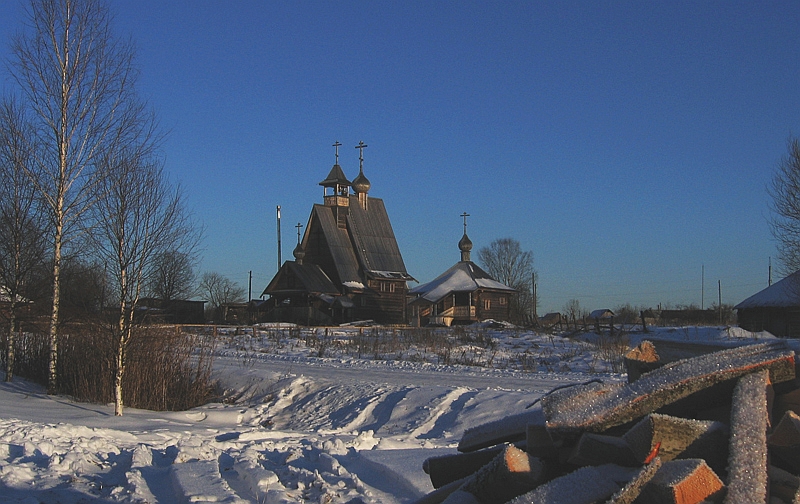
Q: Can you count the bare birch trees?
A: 3